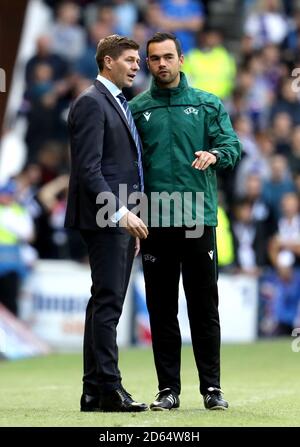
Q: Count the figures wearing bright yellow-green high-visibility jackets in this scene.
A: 3